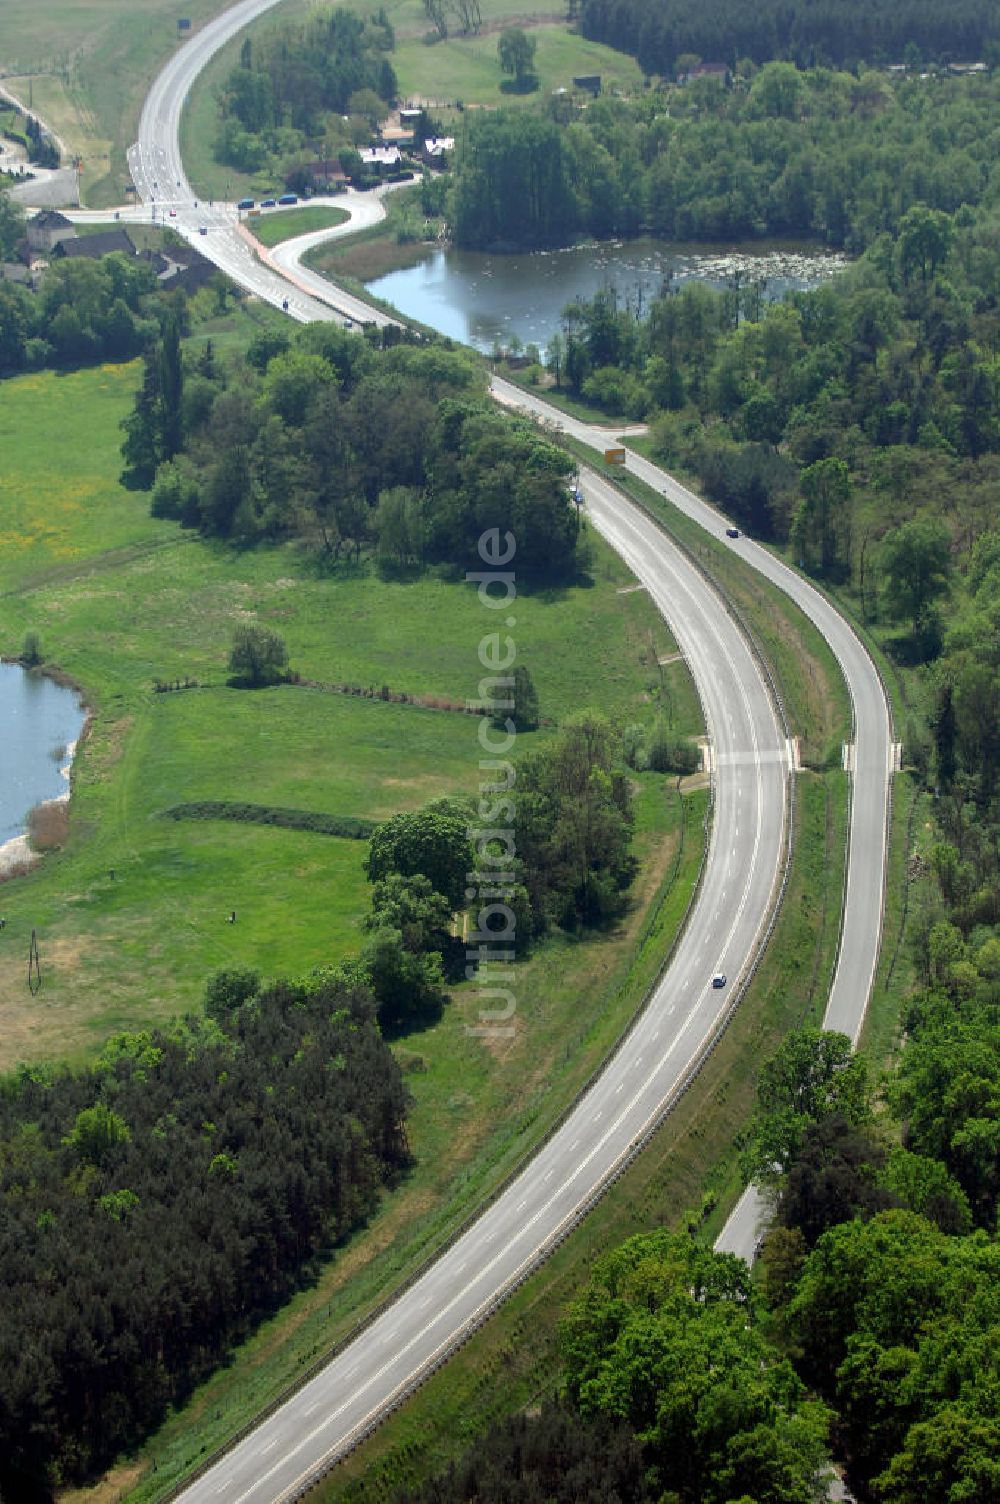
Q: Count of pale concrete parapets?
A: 4